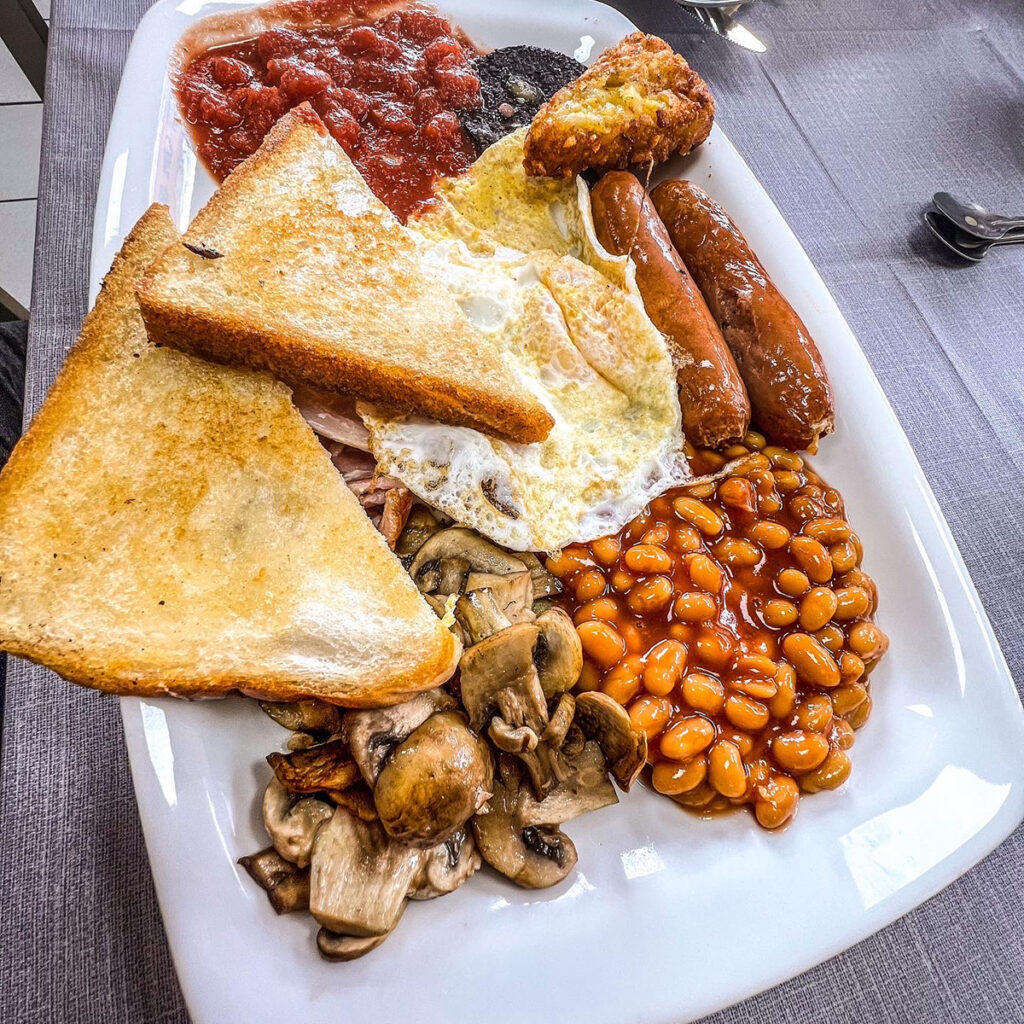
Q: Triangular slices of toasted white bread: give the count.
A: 2